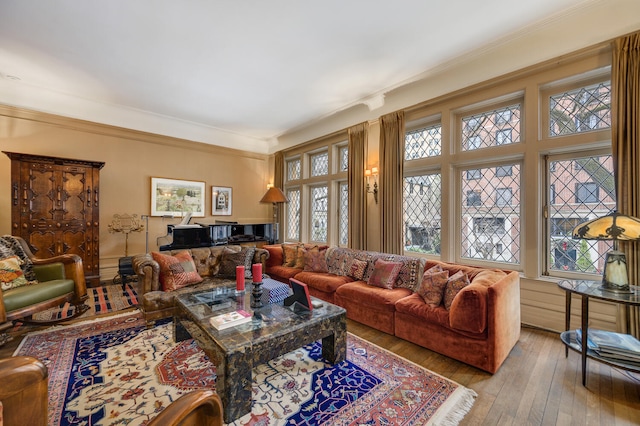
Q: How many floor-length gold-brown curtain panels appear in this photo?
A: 4